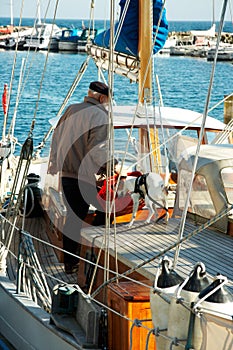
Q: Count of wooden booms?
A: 1